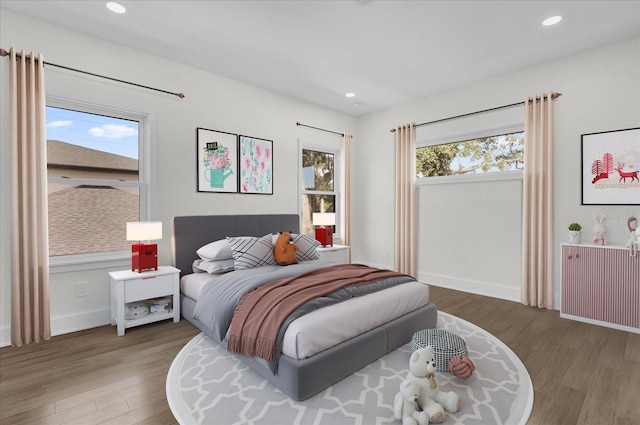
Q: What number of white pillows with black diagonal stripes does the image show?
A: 2